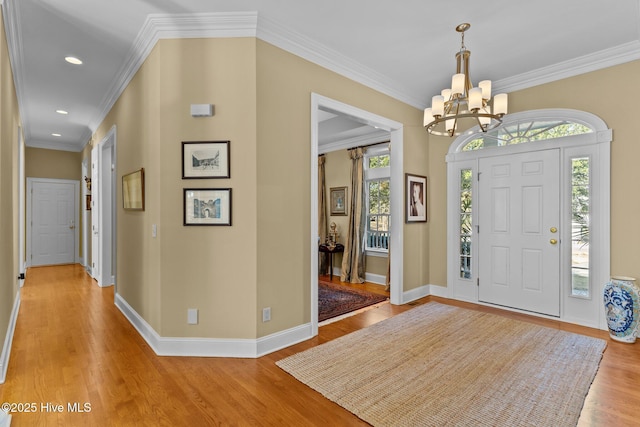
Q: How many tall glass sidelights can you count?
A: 2